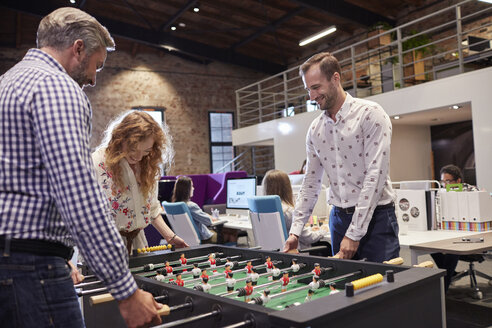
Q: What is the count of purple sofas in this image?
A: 1